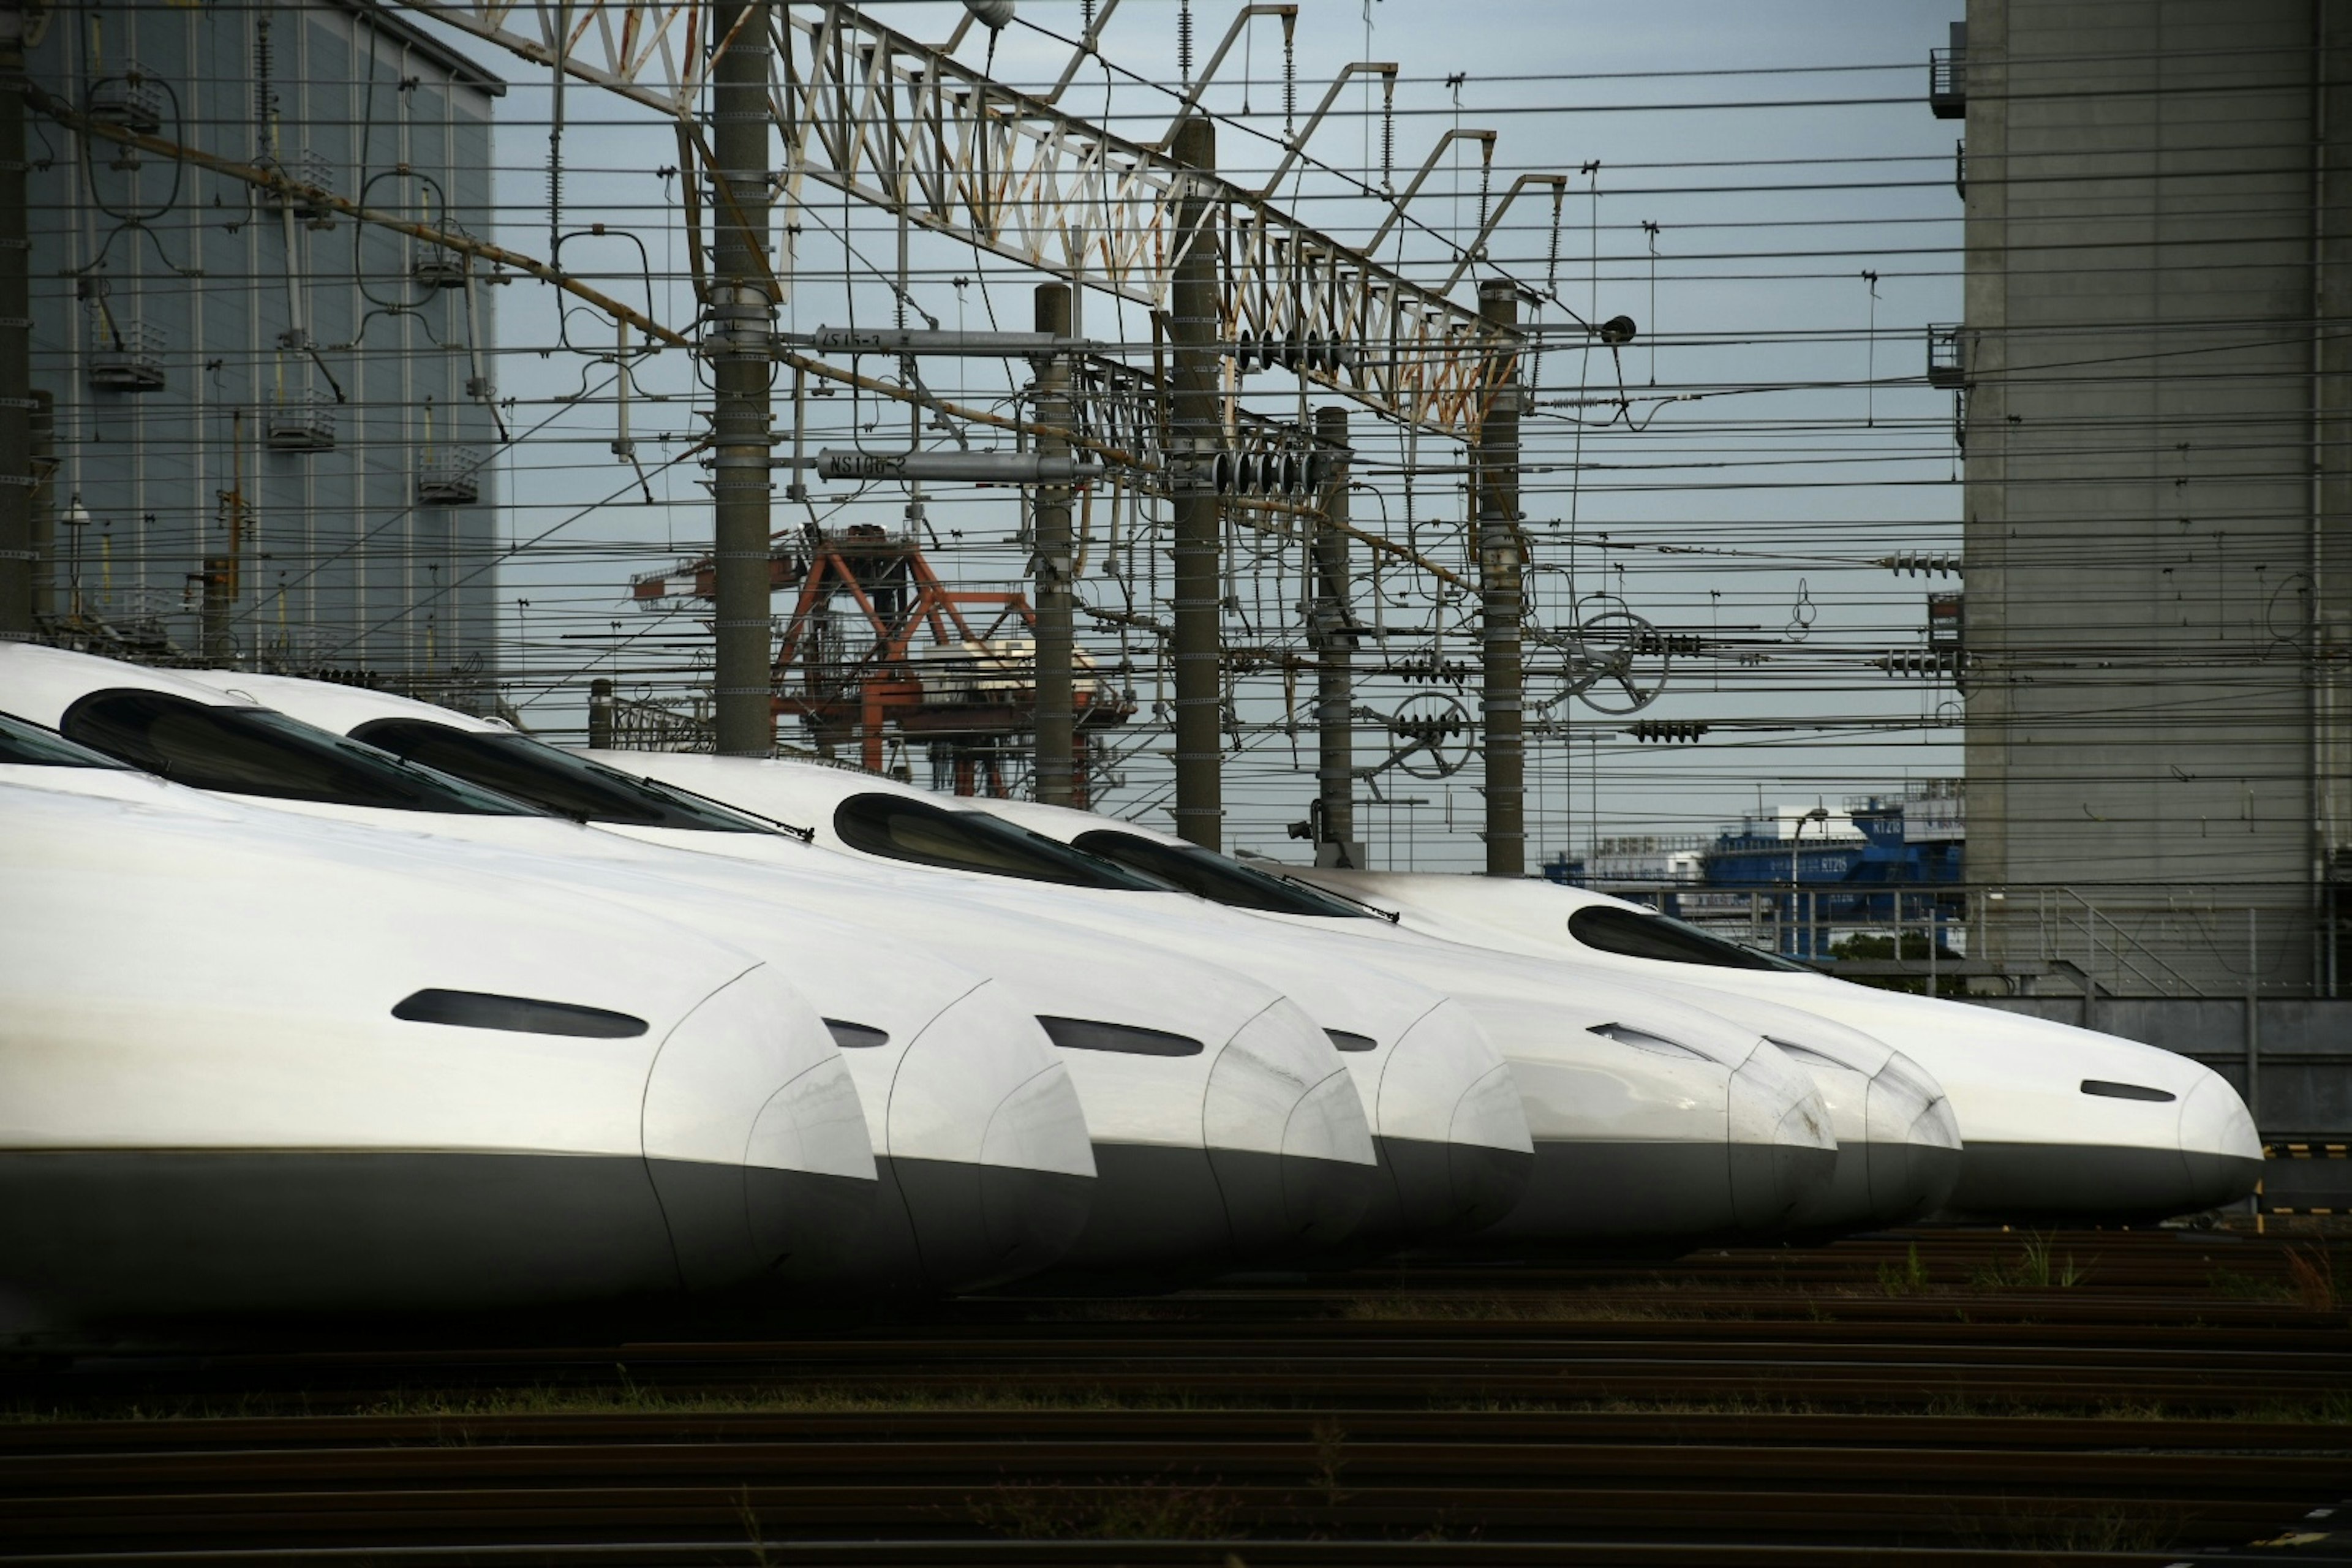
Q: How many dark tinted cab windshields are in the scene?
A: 6